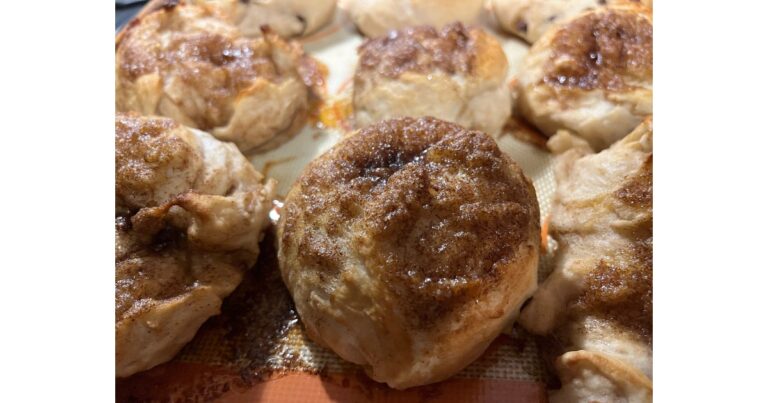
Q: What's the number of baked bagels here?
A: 9